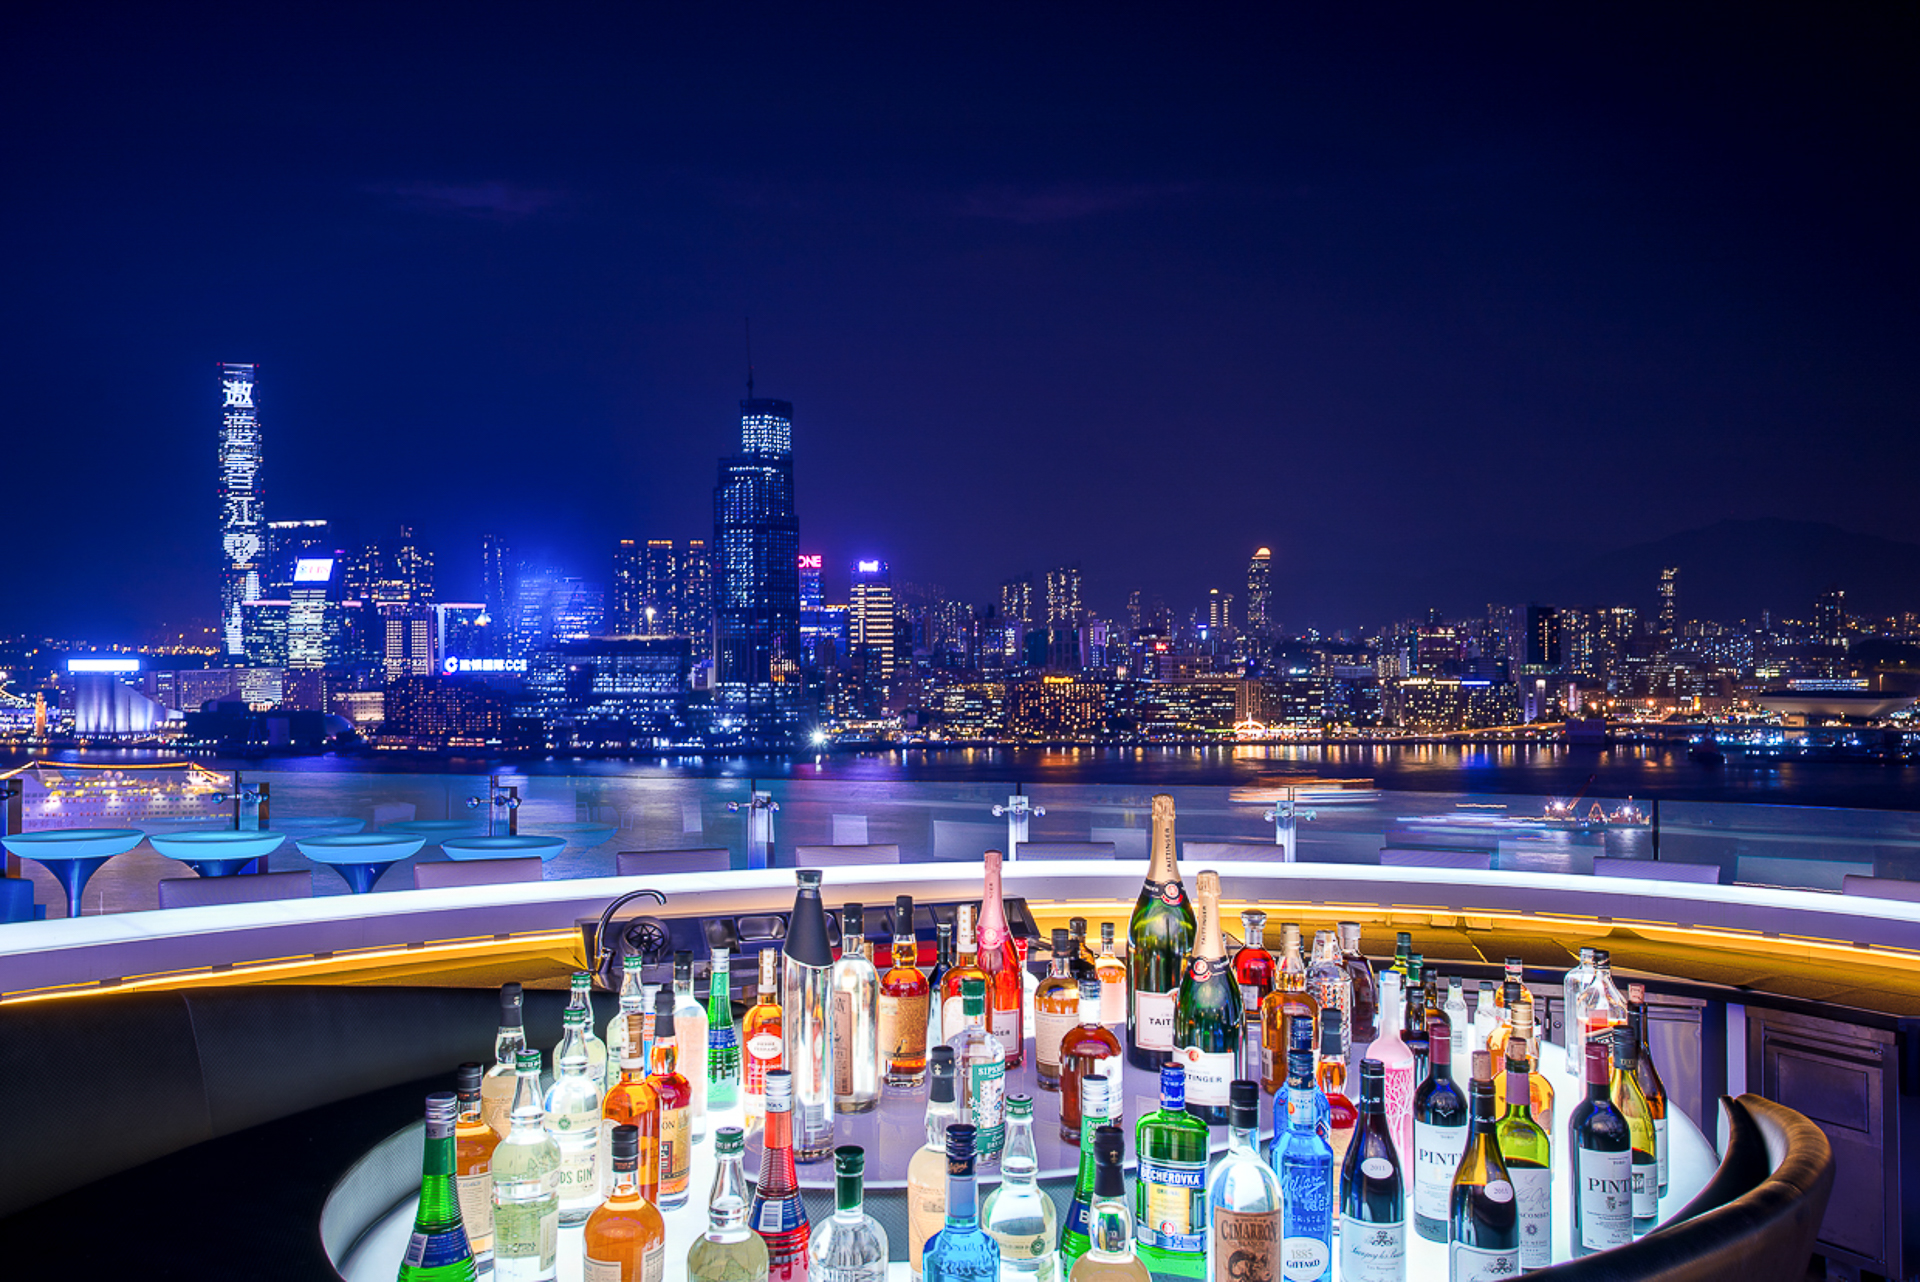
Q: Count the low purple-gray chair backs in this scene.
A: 9